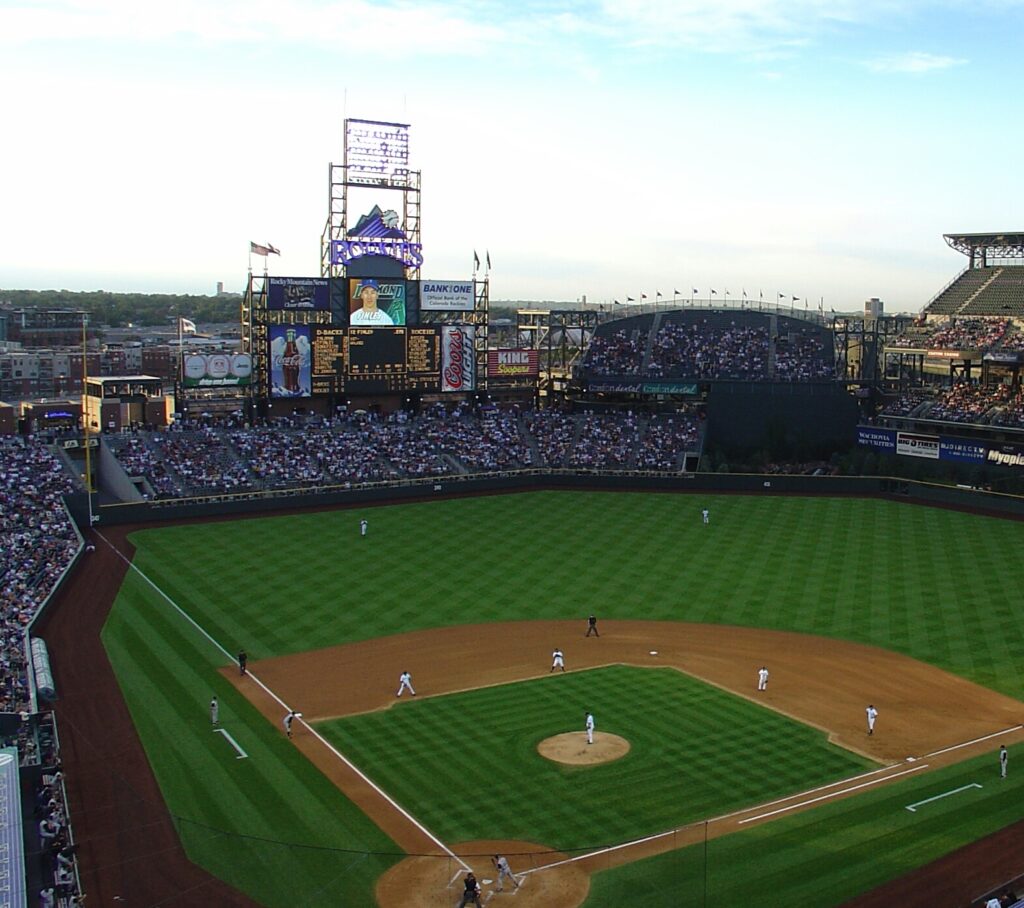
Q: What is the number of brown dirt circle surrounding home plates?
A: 1